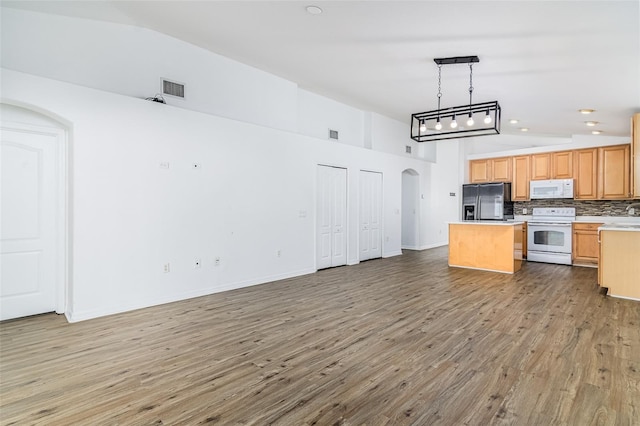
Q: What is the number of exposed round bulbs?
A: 5